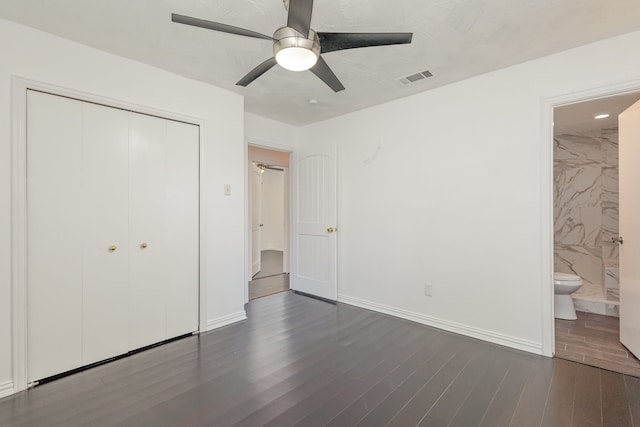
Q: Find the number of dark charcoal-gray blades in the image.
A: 5